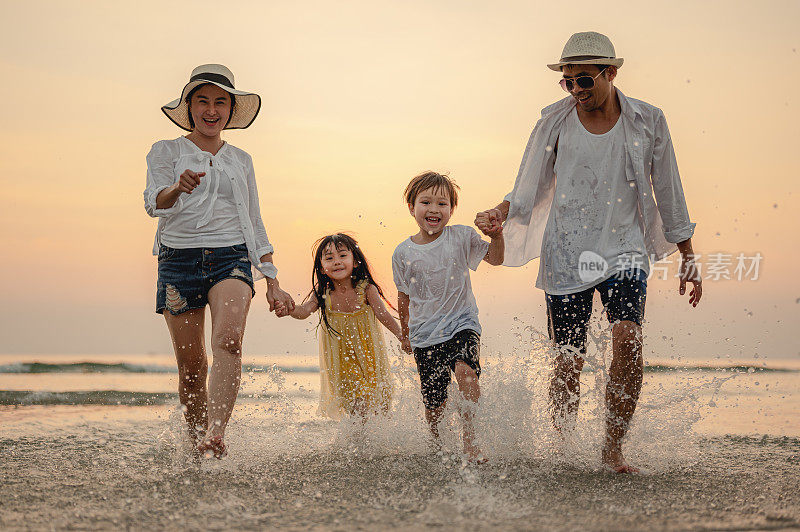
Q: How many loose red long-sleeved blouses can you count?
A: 0